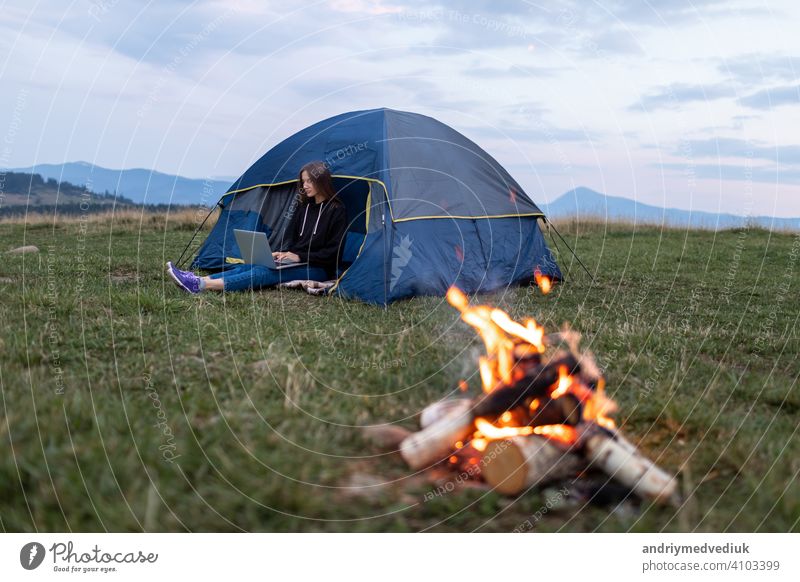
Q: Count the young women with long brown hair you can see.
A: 1